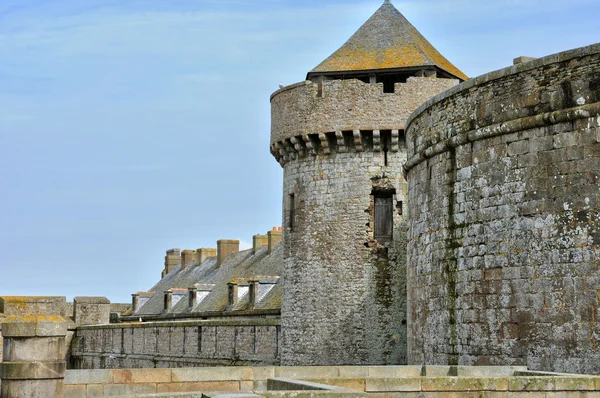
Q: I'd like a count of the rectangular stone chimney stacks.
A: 6